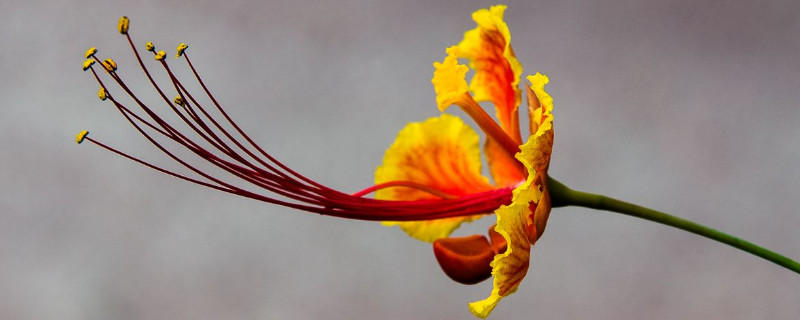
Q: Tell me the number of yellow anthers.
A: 10